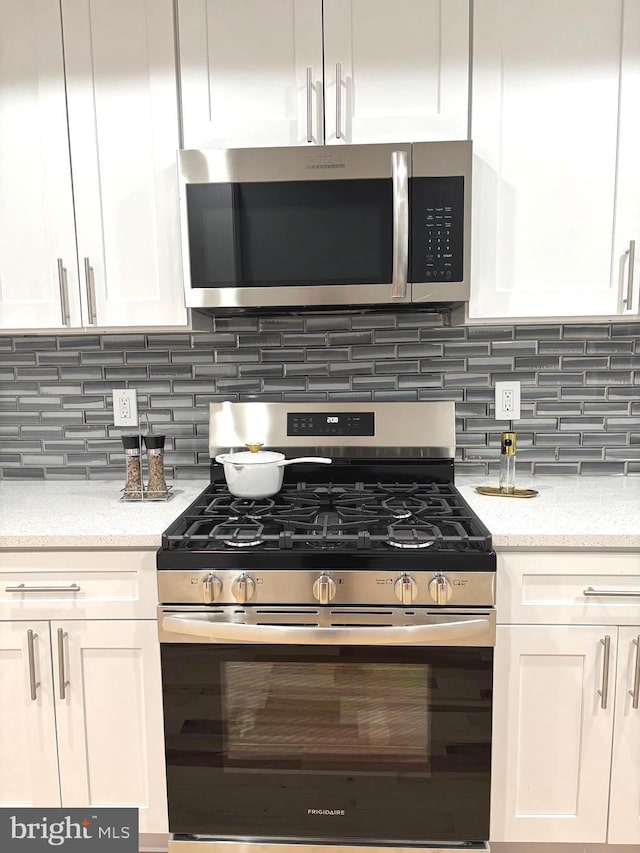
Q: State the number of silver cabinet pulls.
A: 11